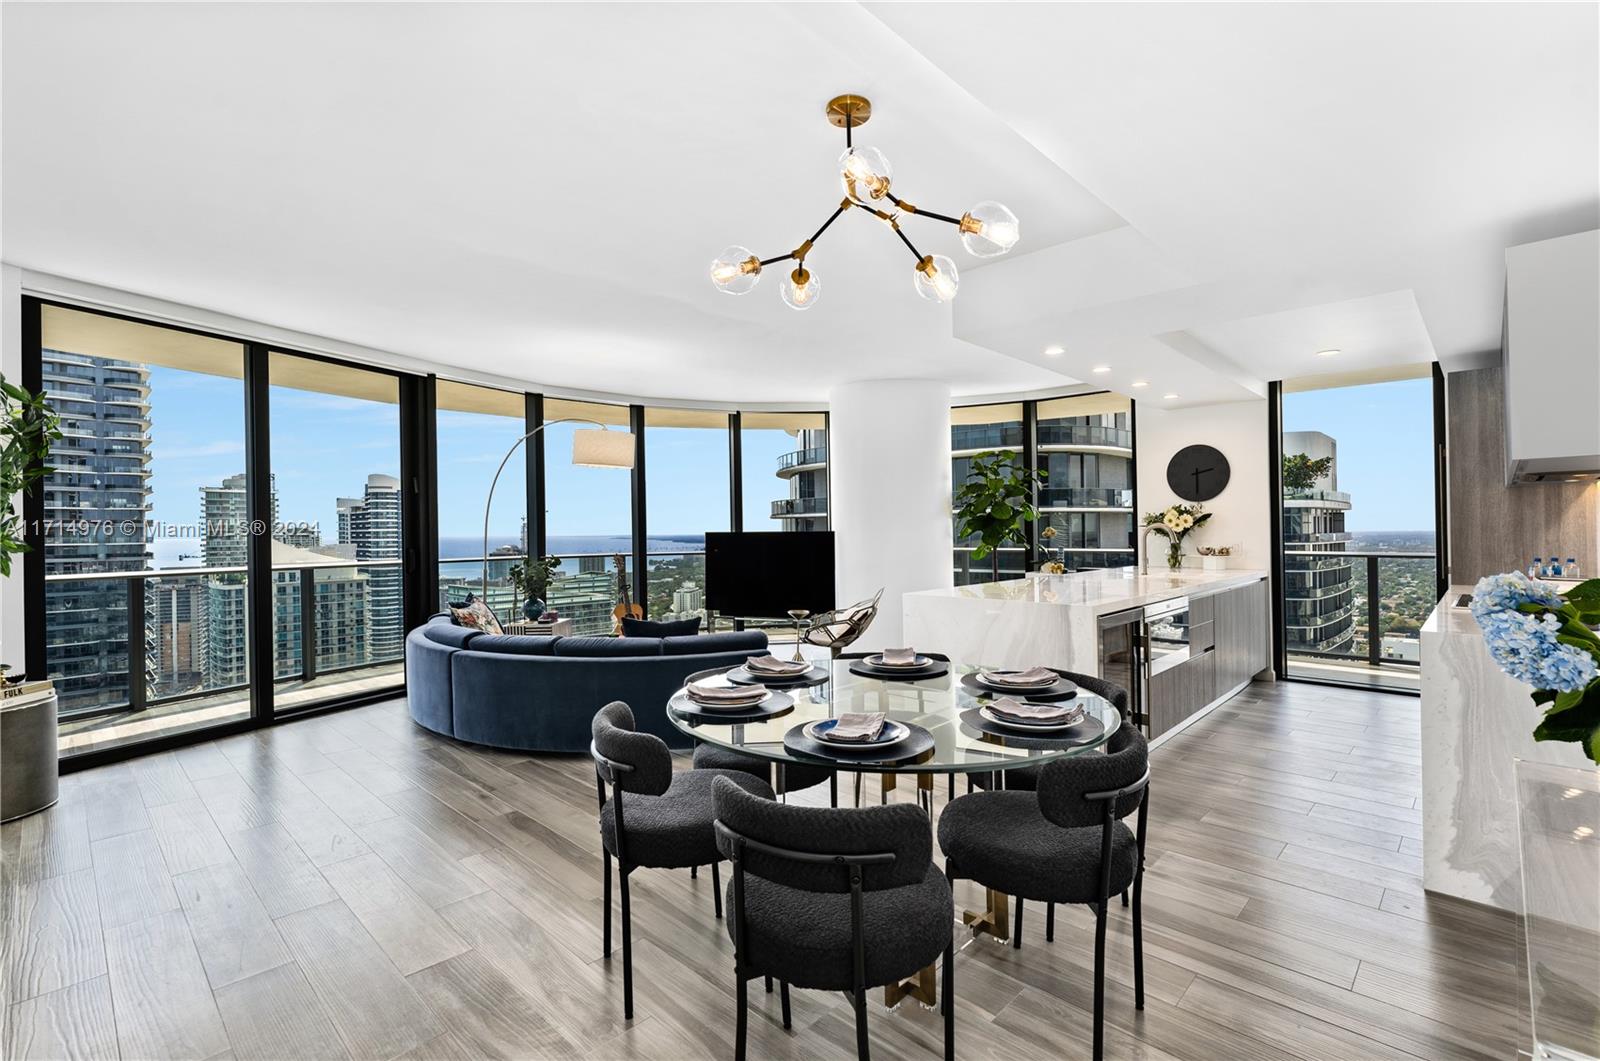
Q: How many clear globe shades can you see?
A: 5